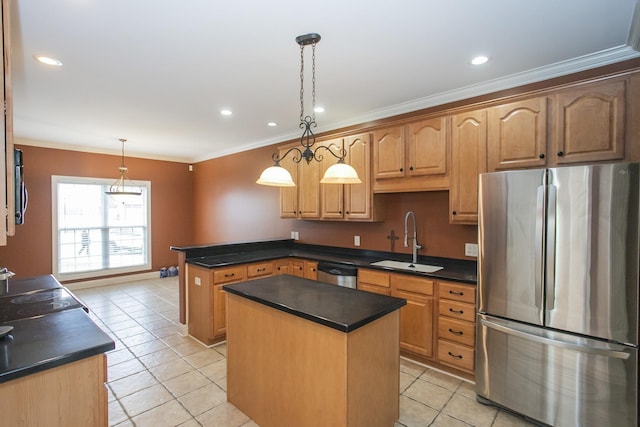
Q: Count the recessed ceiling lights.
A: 5